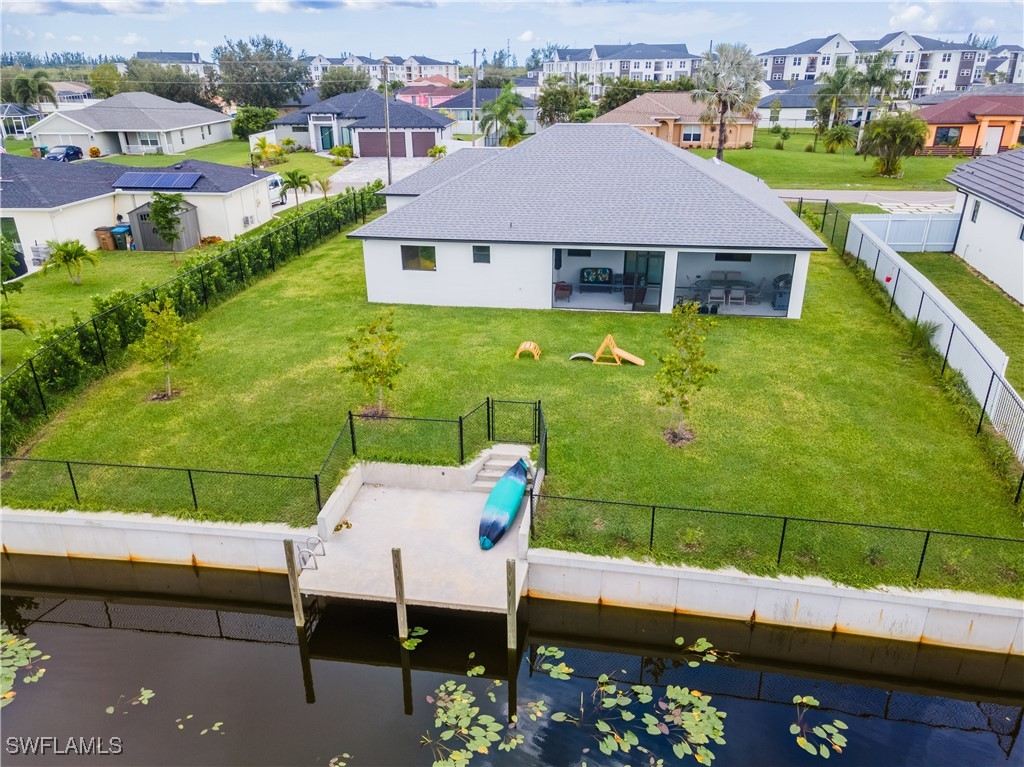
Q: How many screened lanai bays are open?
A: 2